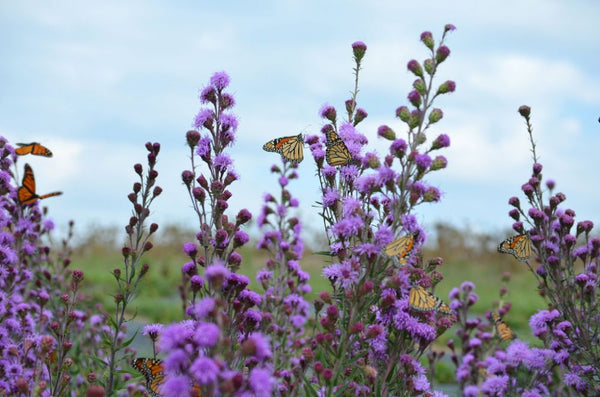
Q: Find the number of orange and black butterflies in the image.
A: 9